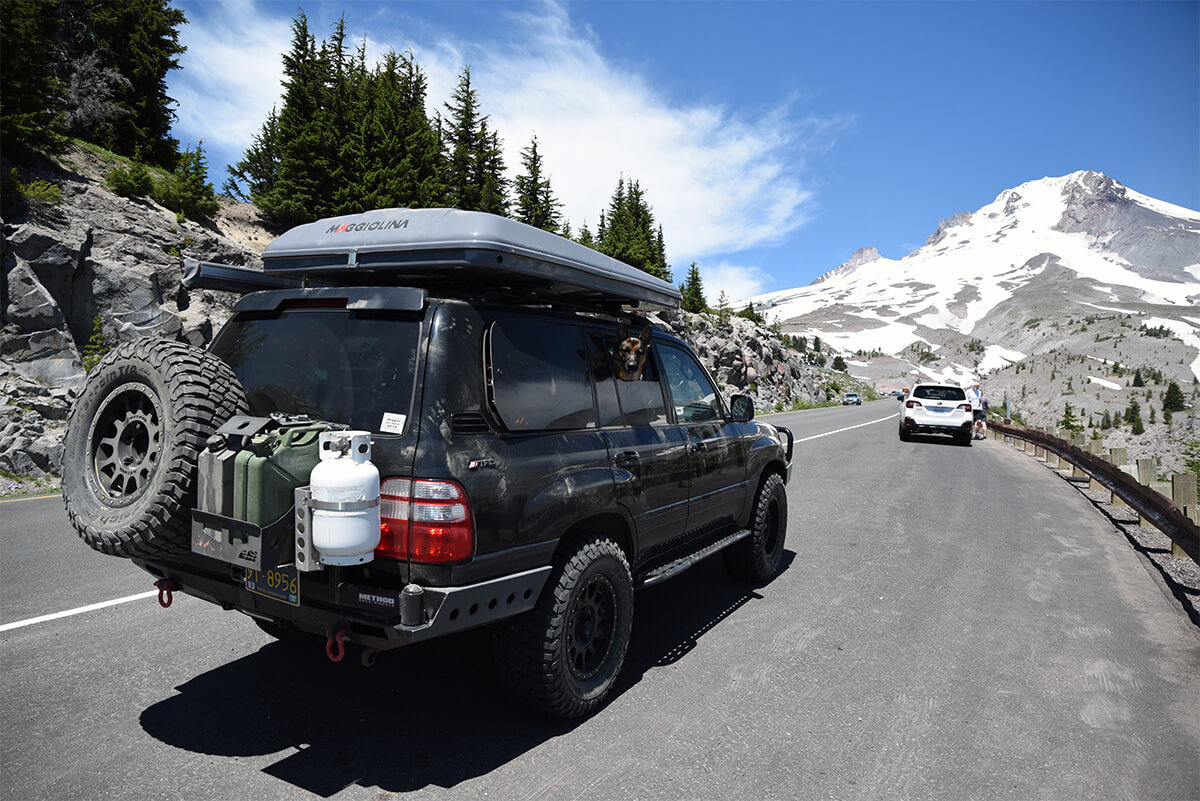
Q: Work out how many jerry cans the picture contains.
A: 2